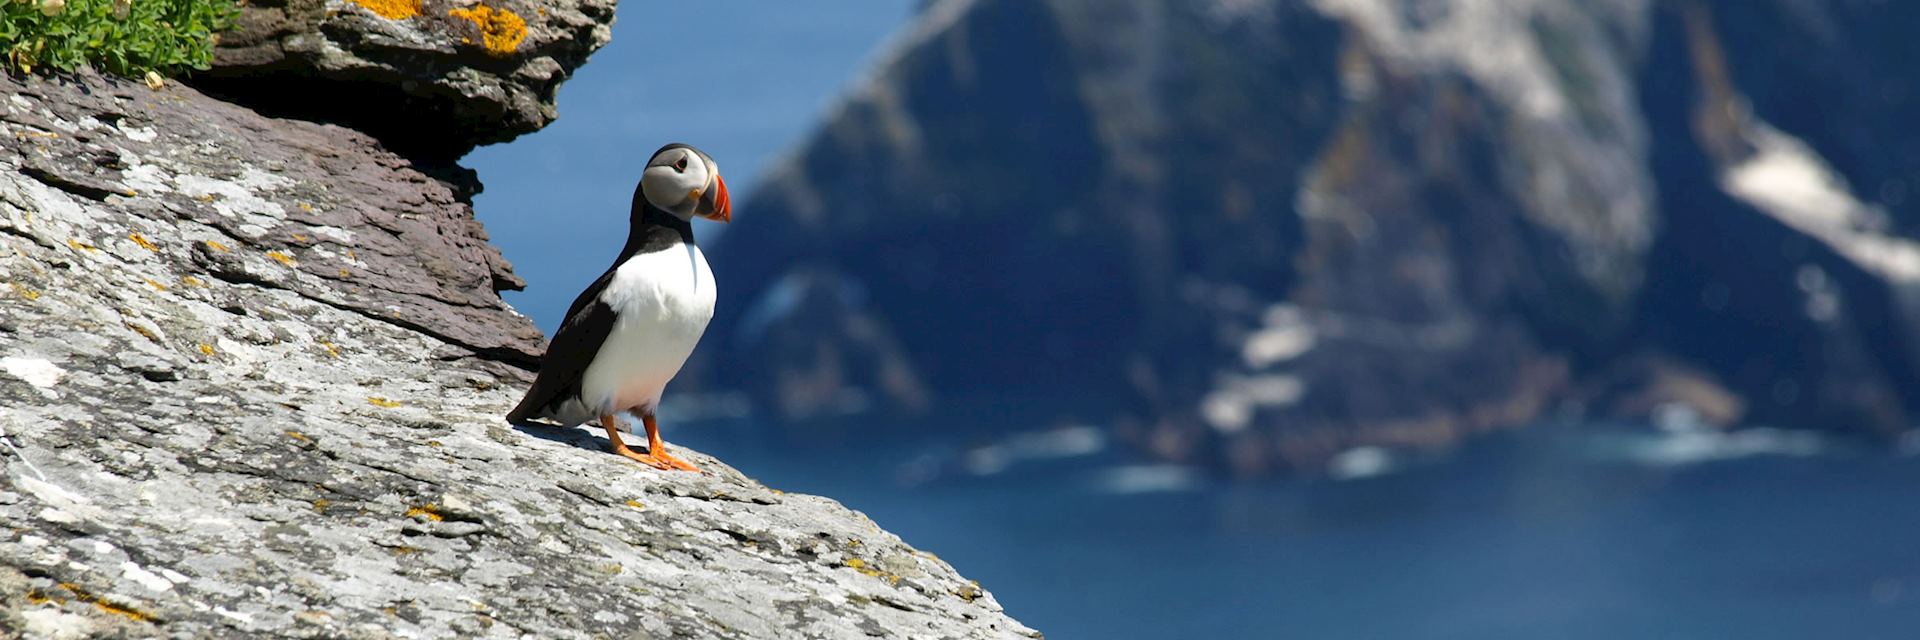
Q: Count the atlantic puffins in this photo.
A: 1